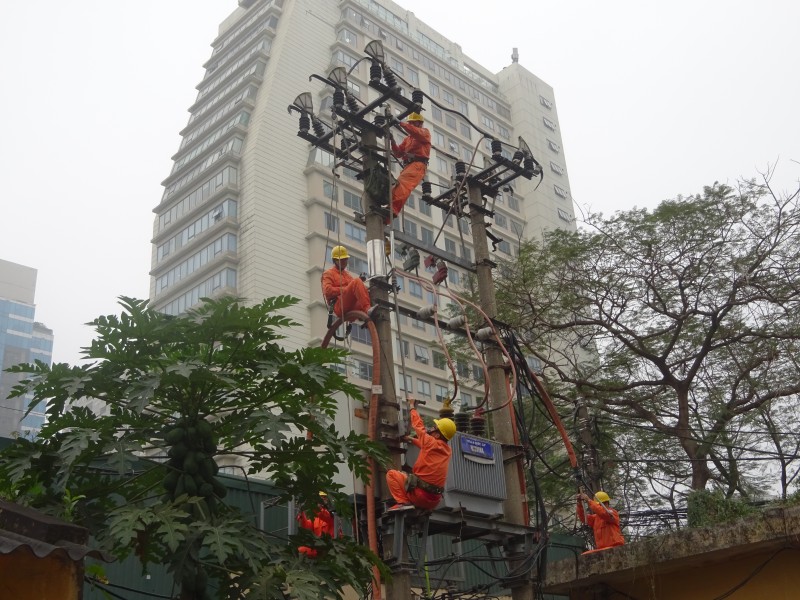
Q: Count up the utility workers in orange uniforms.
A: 5